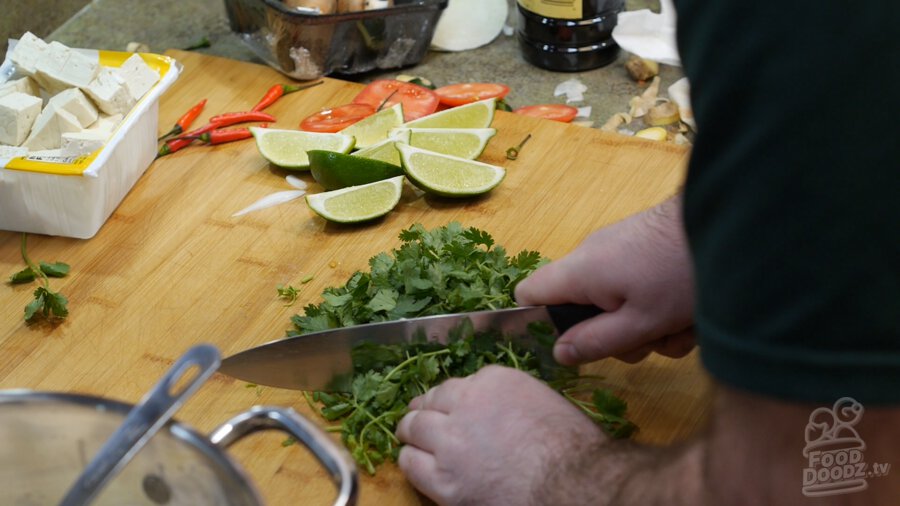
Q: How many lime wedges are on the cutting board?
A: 8